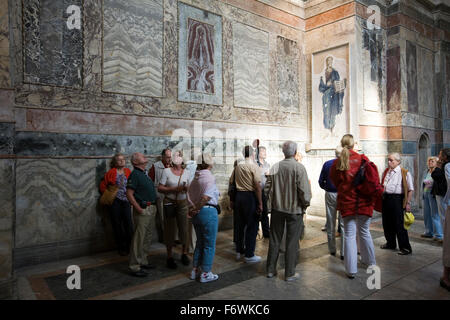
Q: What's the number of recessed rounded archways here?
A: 1